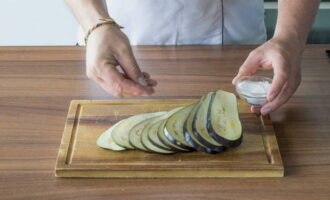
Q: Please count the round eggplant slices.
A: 10